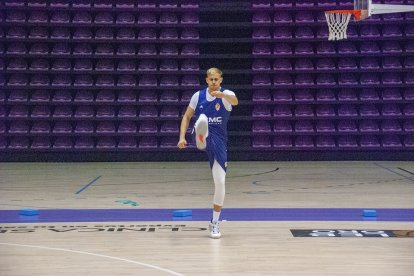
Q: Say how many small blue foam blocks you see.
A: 3